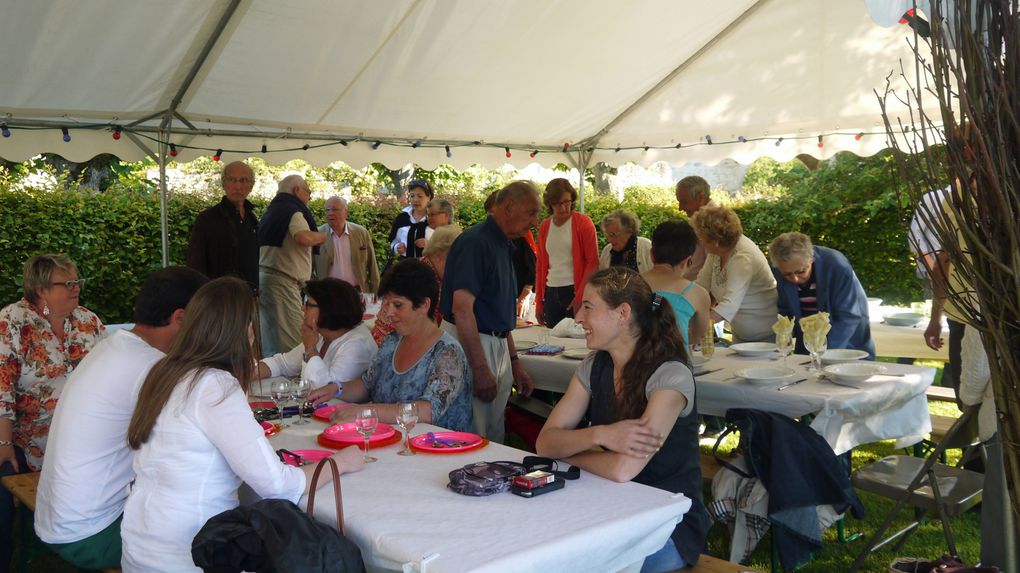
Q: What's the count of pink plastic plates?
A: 5